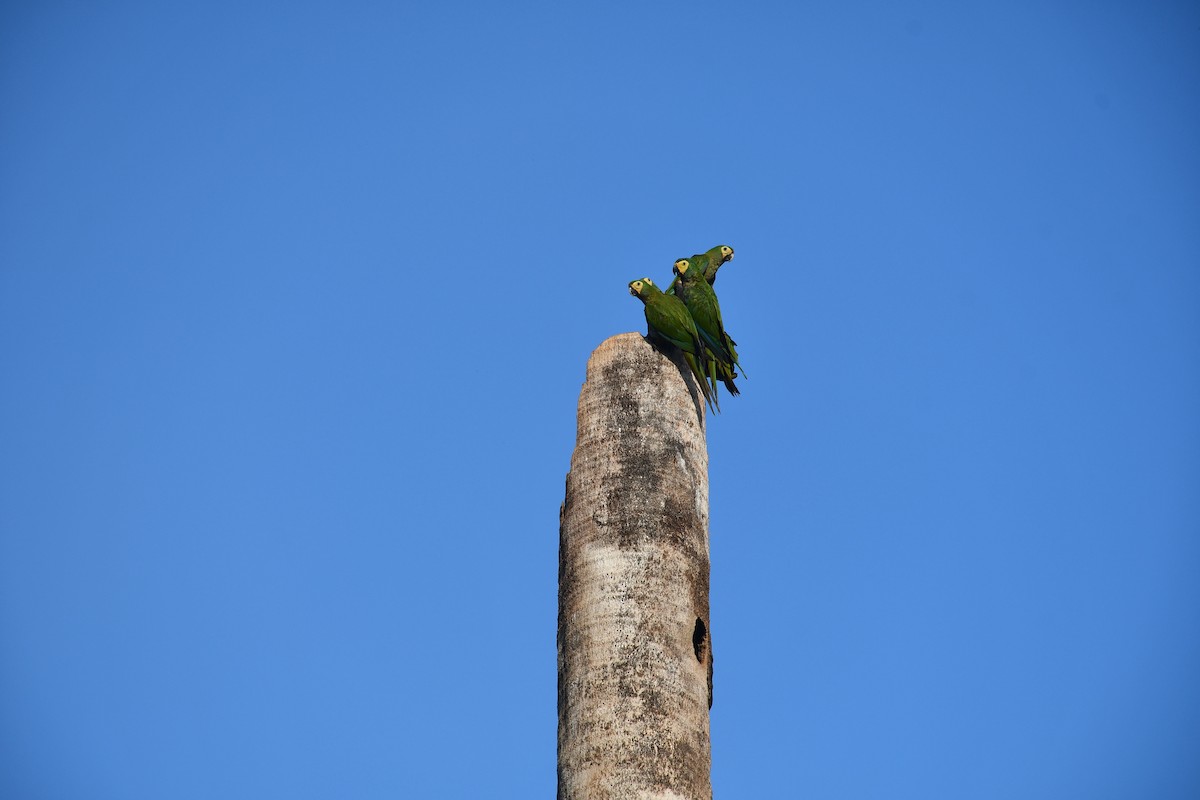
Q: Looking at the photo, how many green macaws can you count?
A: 4